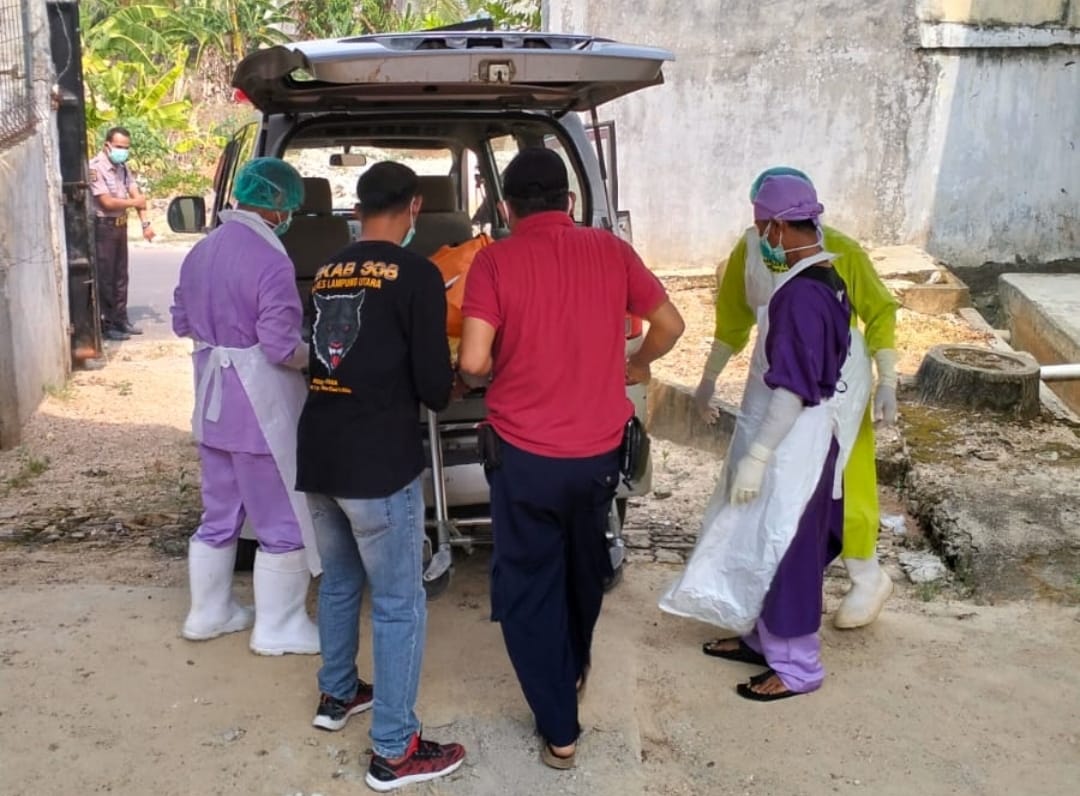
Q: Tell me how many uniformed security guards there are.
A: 1